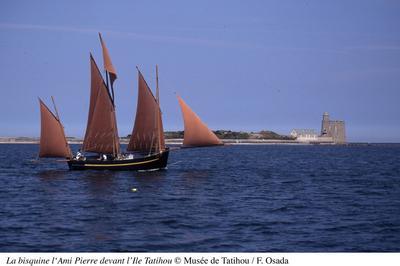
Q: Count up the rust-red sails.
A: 5